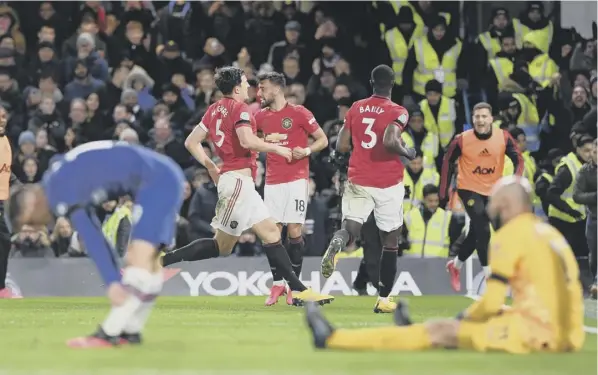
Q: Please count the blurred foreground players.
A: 2